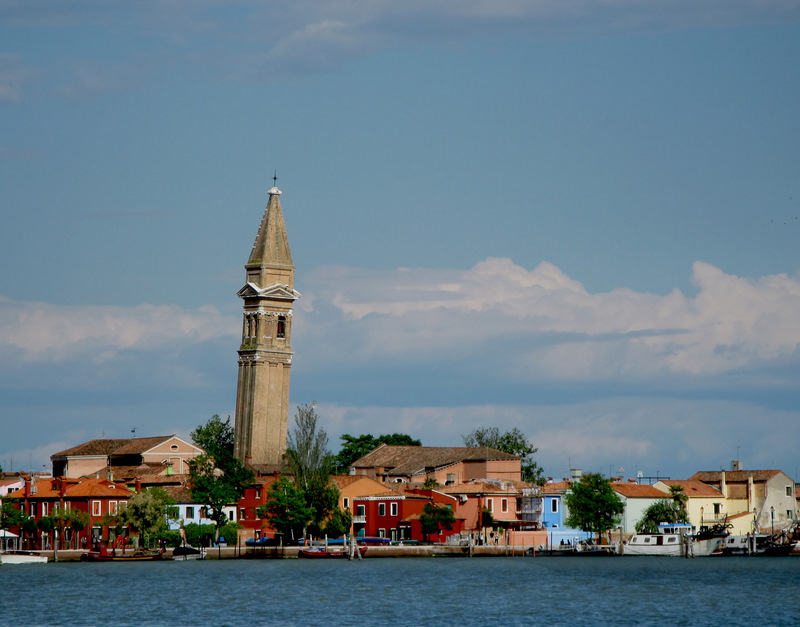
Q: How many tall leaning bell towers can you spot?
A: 1